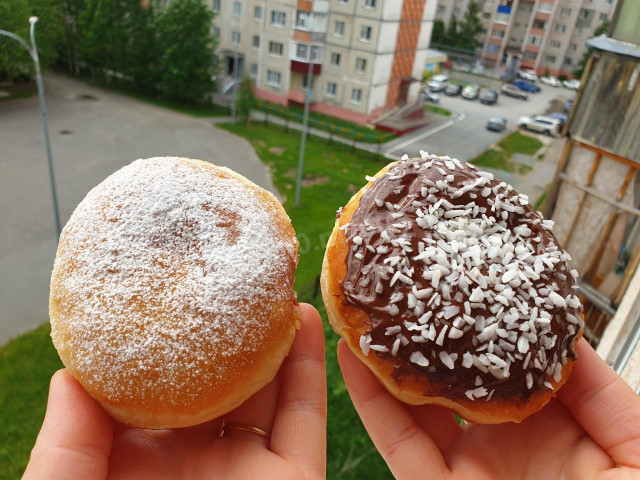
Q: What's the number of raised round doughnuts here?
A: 2